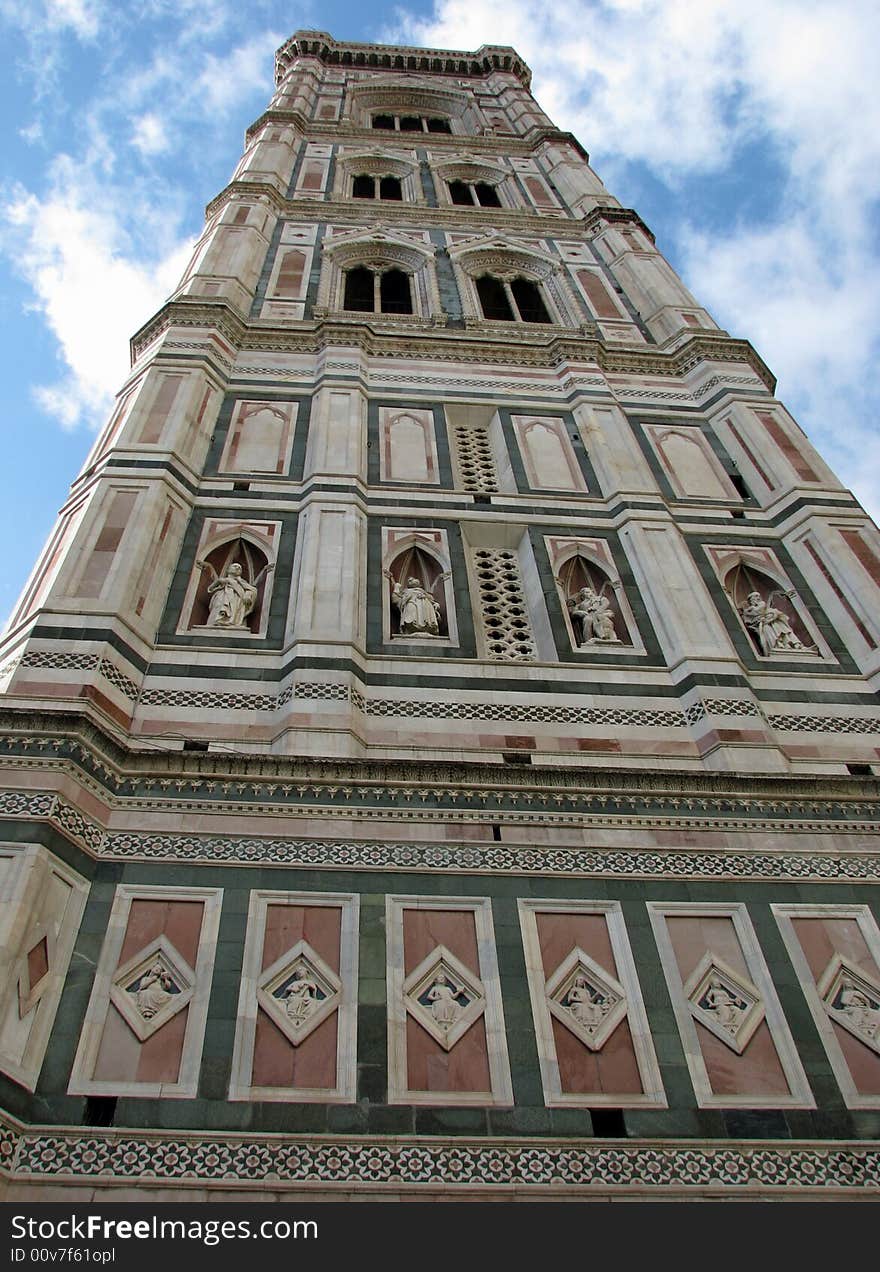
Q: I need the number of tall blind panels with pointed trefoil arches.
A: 4